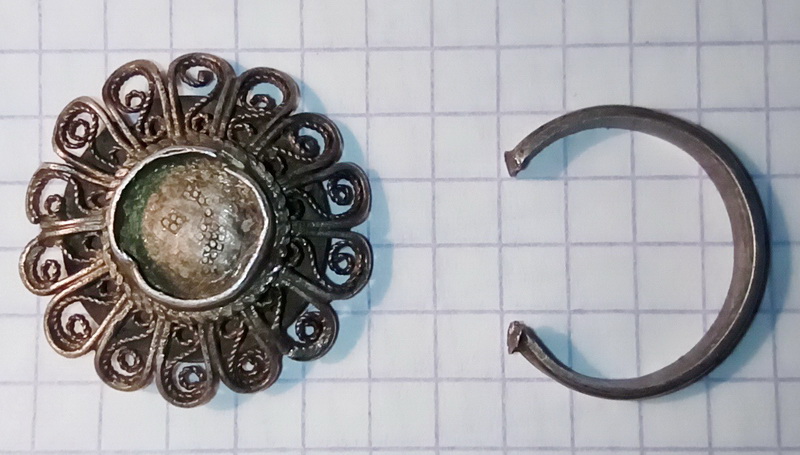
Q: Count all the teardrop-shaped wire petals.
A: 14